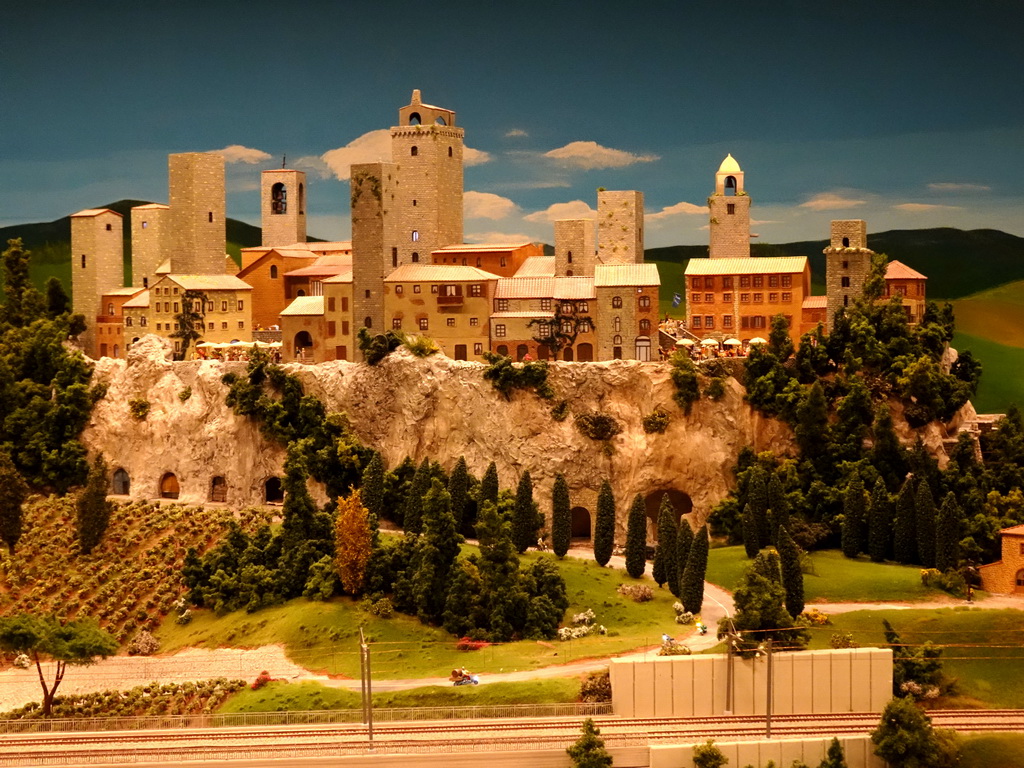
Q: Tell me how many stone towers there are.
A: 10